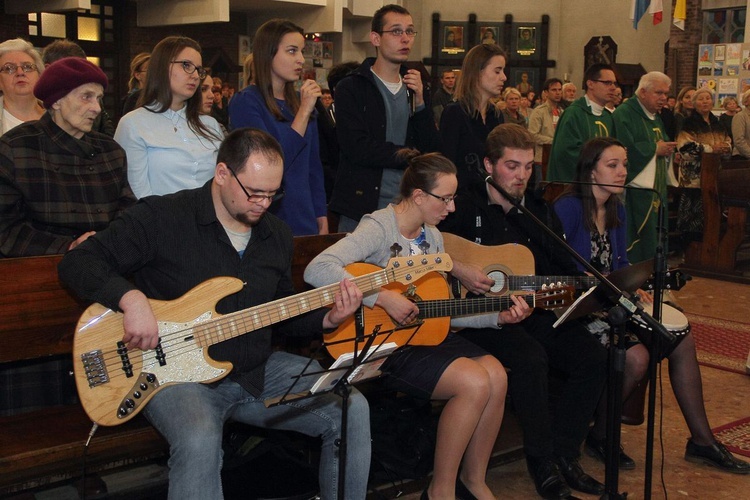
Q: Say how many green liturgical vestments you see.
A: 2